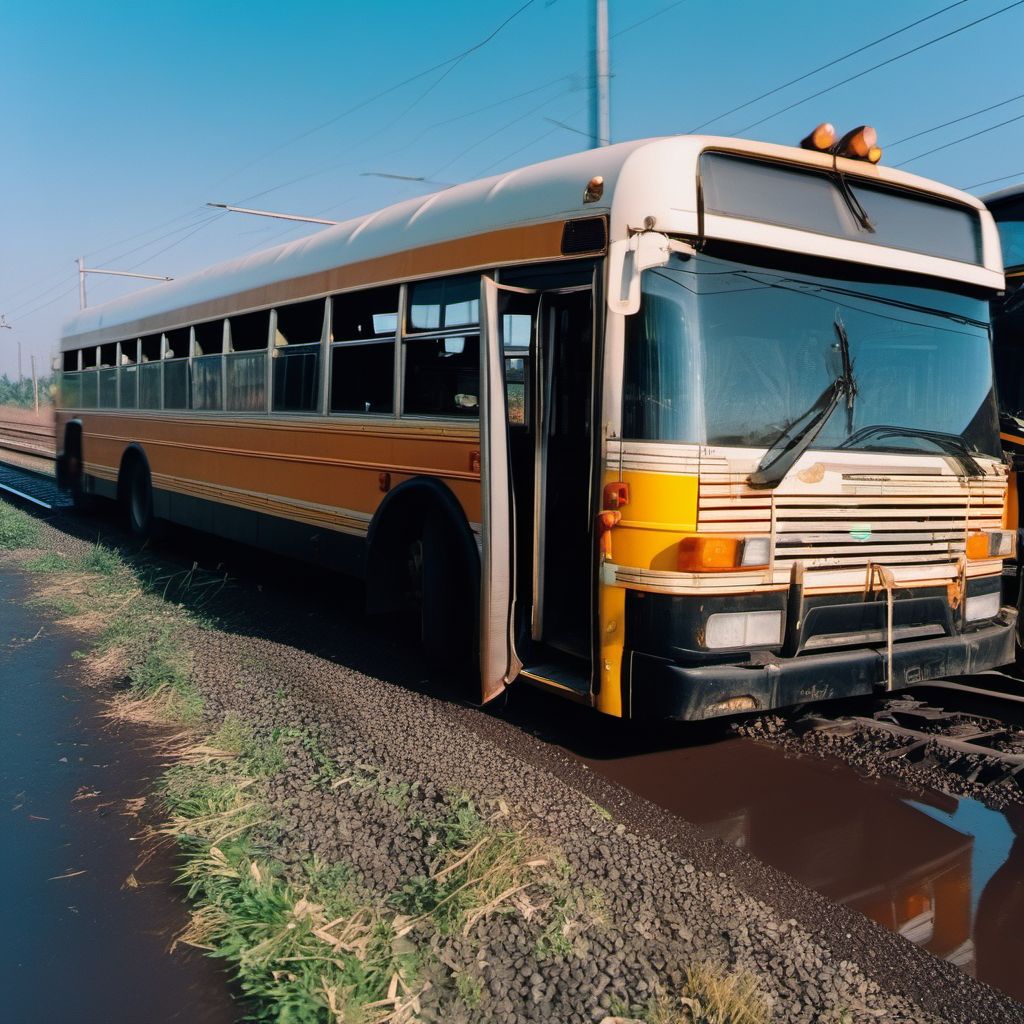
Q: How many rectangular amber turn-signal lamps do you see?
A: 2